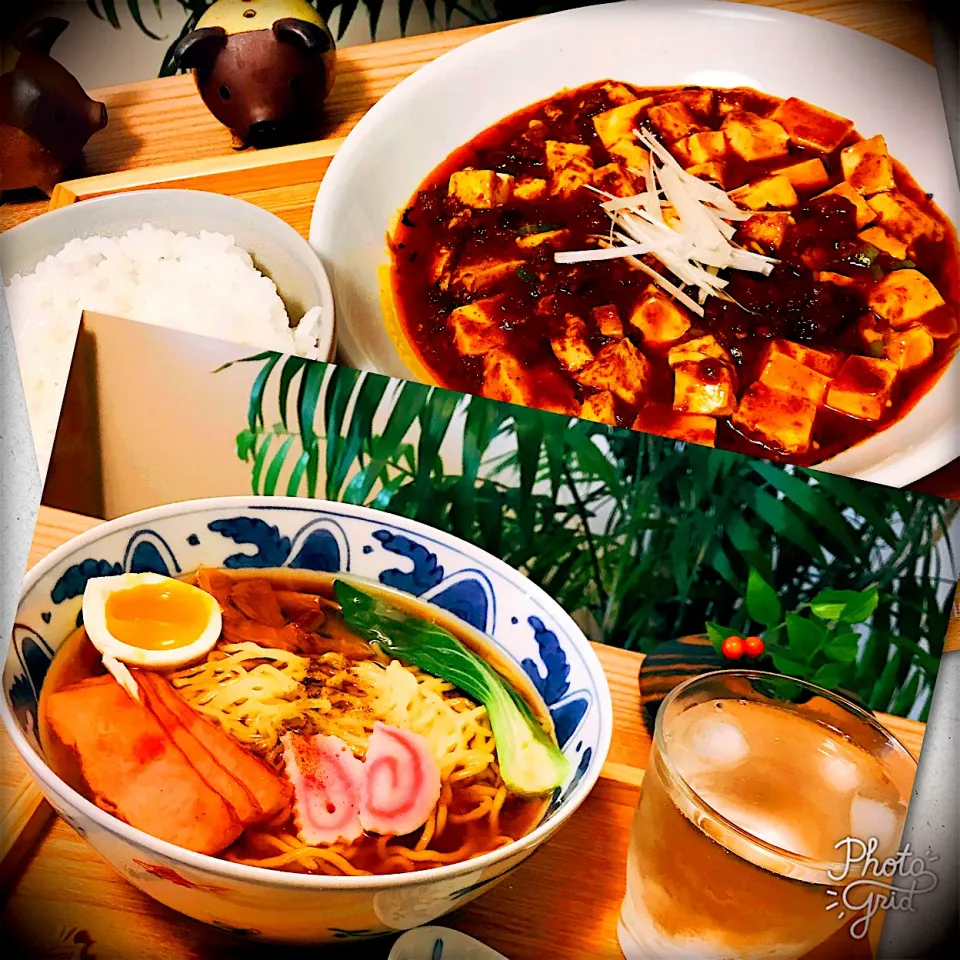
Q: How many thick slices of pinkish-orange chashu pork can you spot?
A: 3